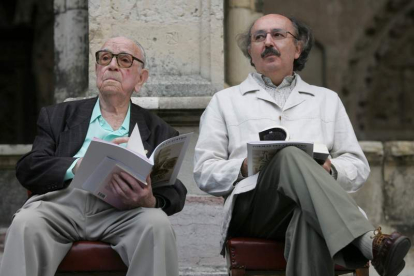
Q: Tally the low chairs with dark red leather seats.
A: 2